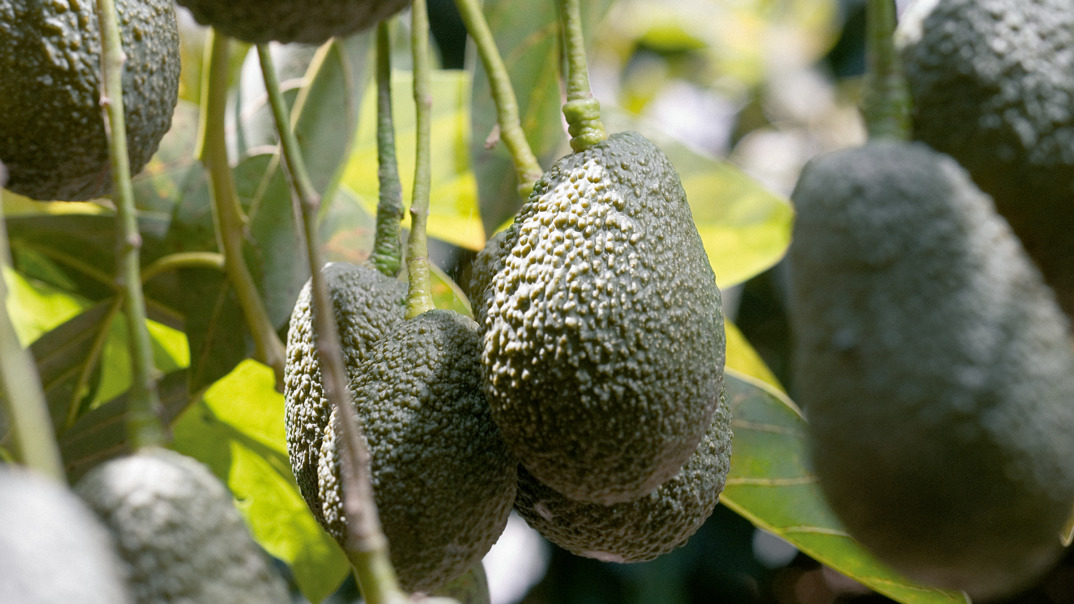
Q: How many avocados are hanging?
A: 10